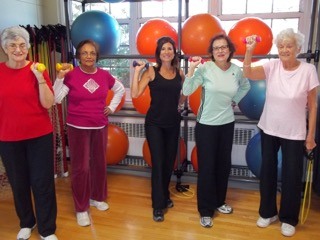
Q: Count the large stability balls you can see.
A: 12